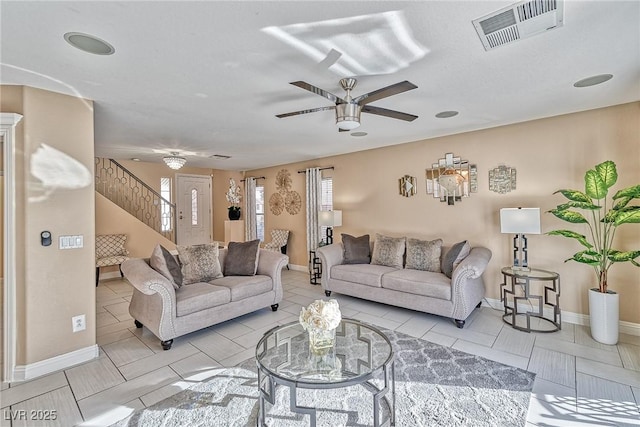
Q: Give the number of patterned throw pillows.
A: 3